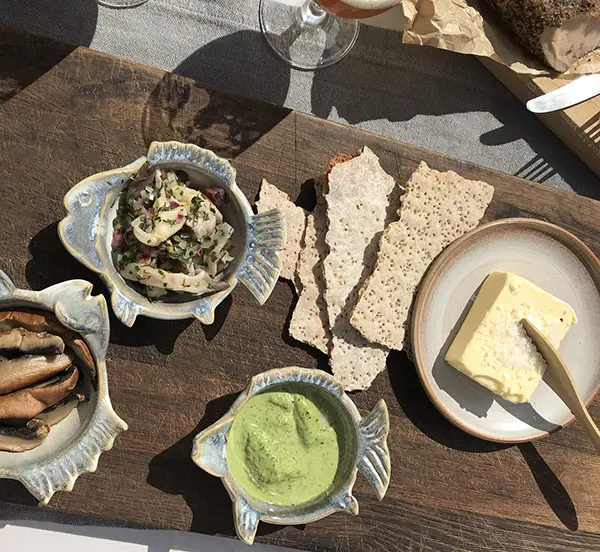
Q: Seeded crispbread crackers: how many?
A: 4